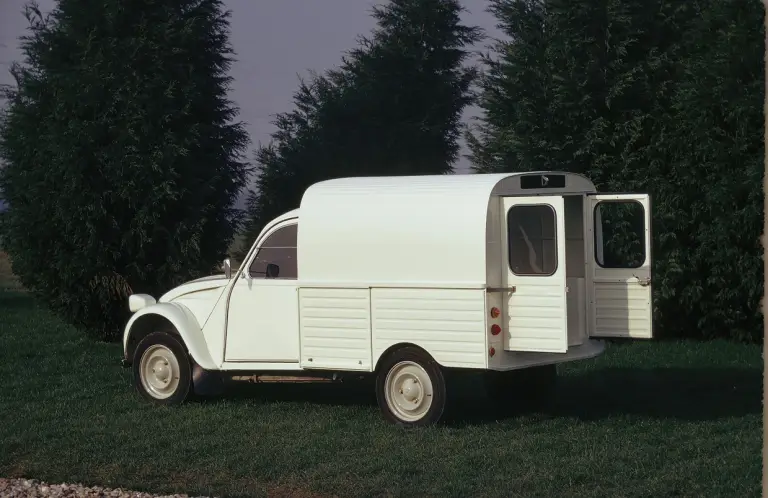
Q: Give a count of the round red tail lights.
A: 3